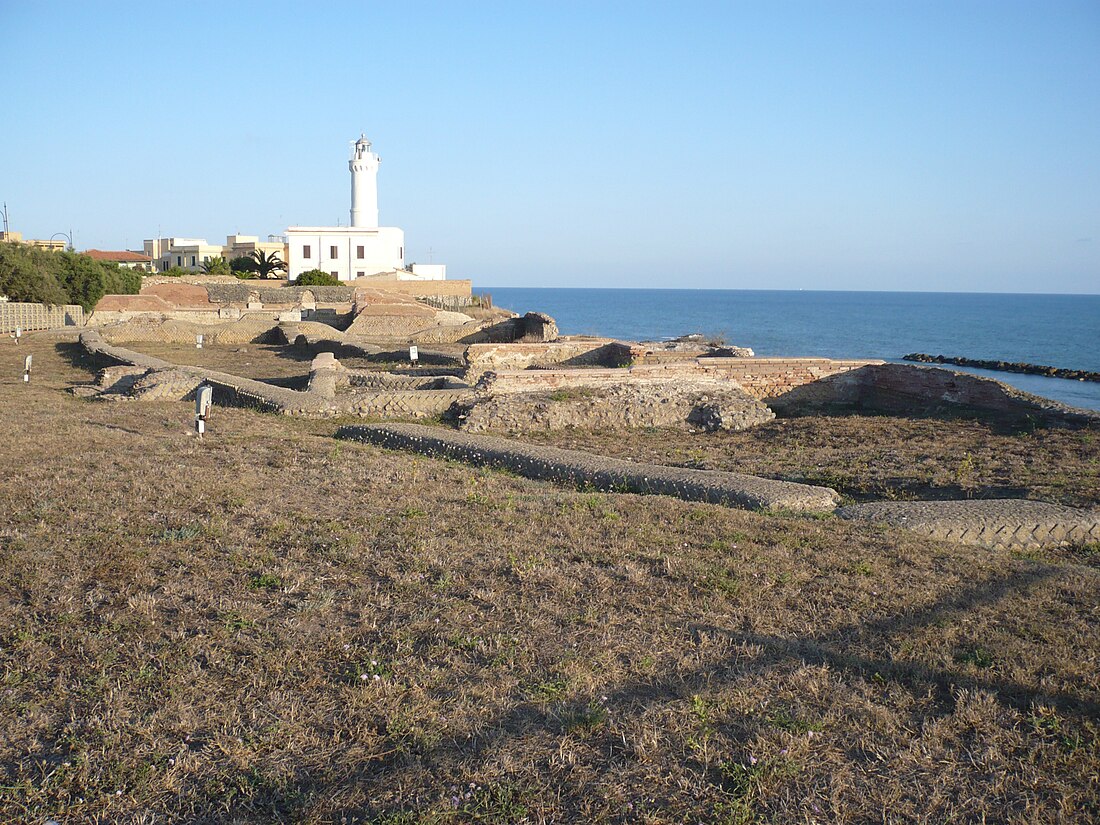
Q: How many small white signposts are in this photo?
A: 5